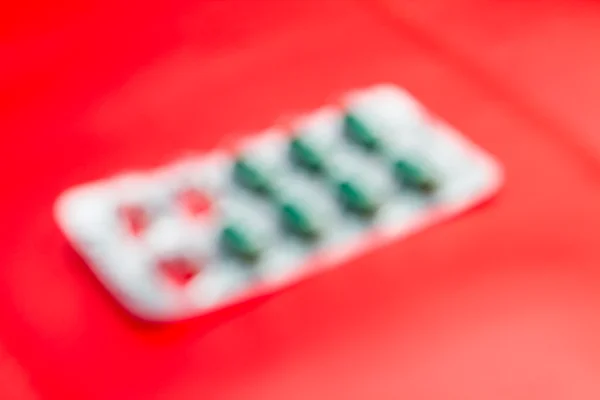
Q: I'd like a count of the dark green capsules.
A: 7